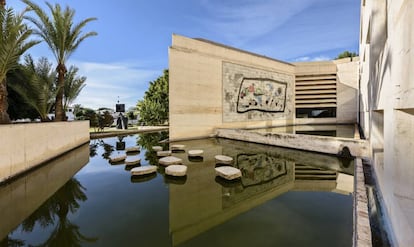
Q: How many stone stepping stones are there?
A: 12